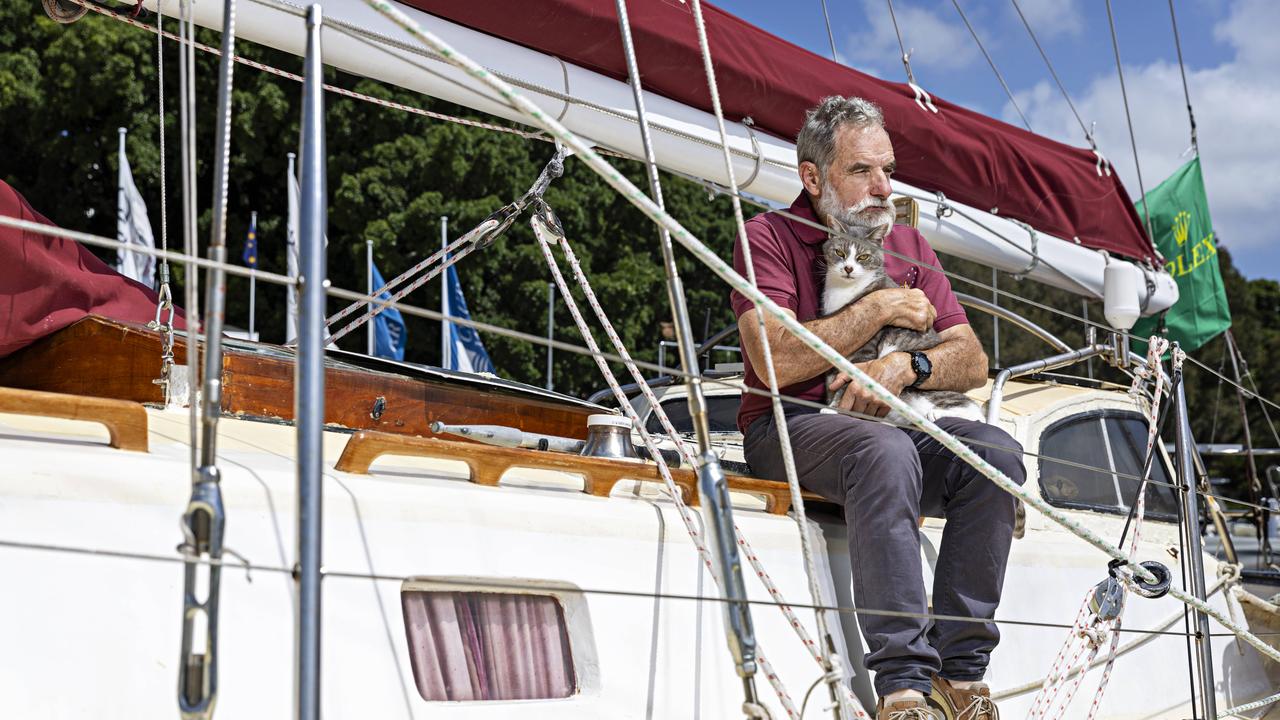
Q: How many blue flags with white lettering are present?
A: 2